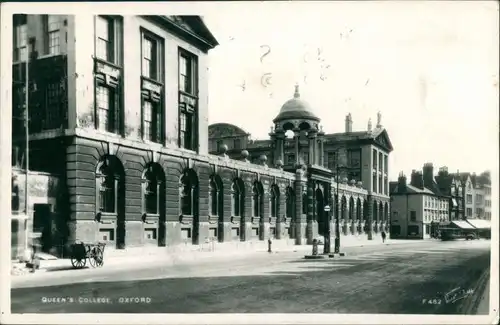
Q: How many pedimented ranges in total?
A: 2